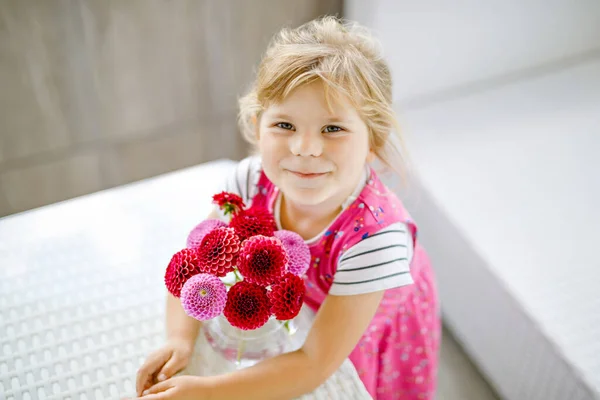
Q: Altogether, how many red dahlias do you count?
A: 7